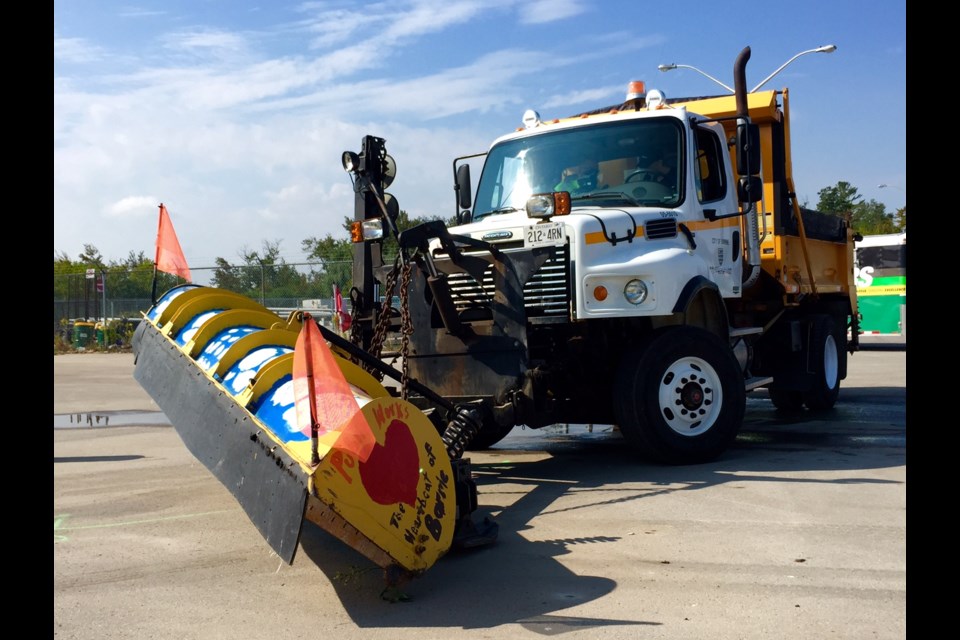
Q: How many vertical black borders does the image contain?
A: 2